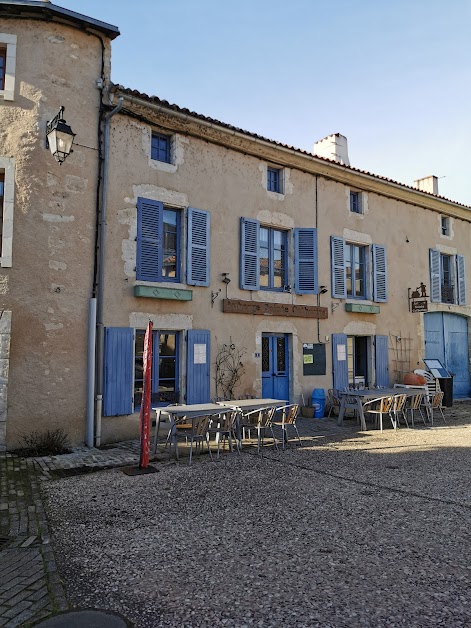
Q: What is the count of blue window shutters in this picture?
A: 12